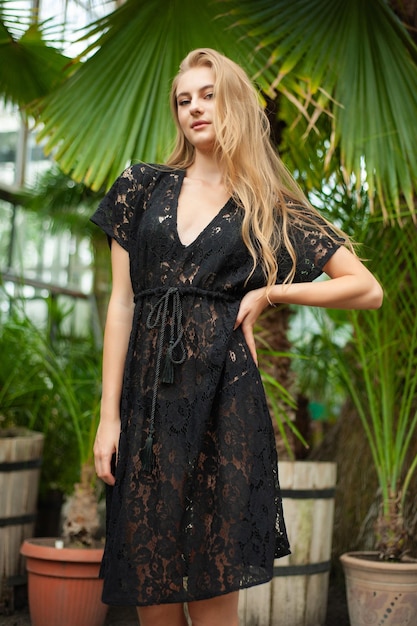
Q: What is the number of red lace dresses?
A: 0